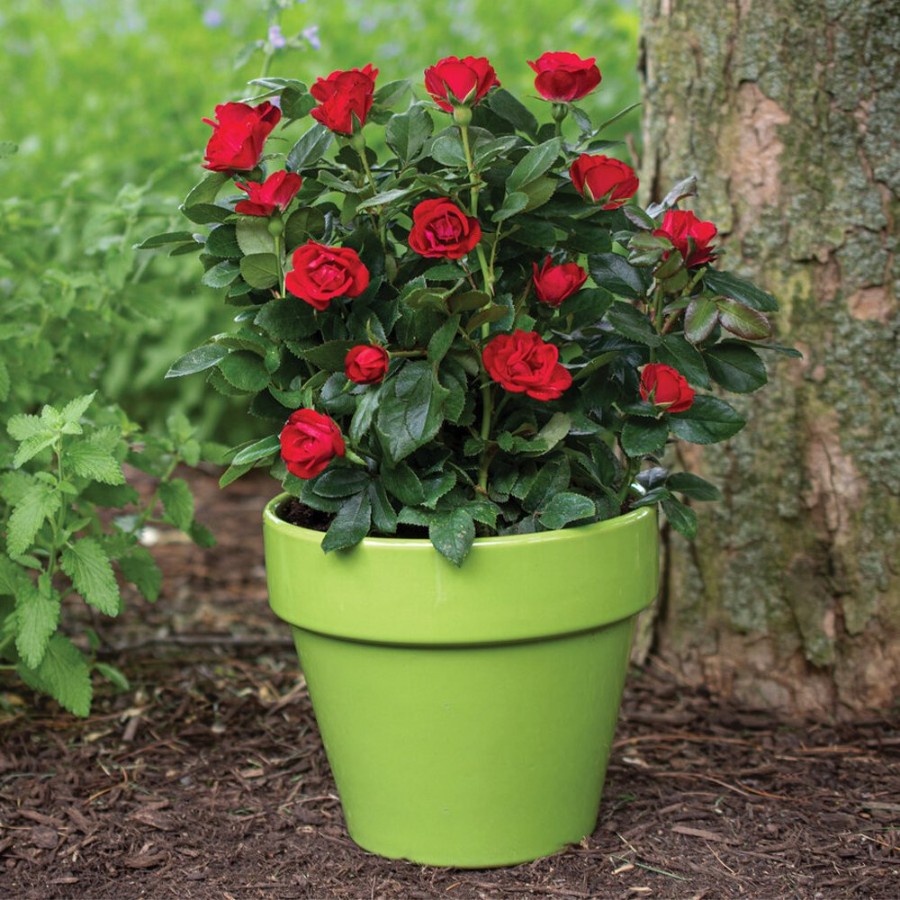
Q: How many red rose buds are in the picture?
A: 14